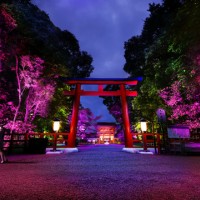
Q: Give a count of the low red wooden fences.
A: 2